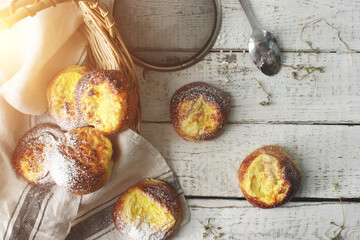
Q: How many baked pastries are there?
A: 7